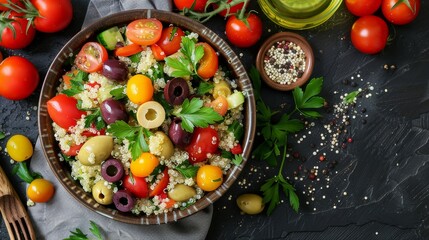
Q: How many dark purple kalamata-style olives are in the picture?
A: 6